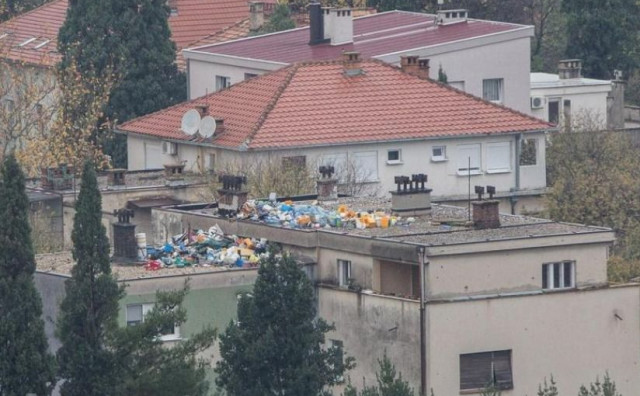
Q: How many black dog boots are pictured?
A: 0